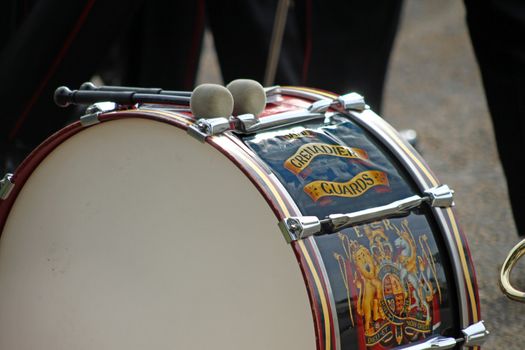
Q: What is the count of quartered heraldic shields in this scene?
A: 1